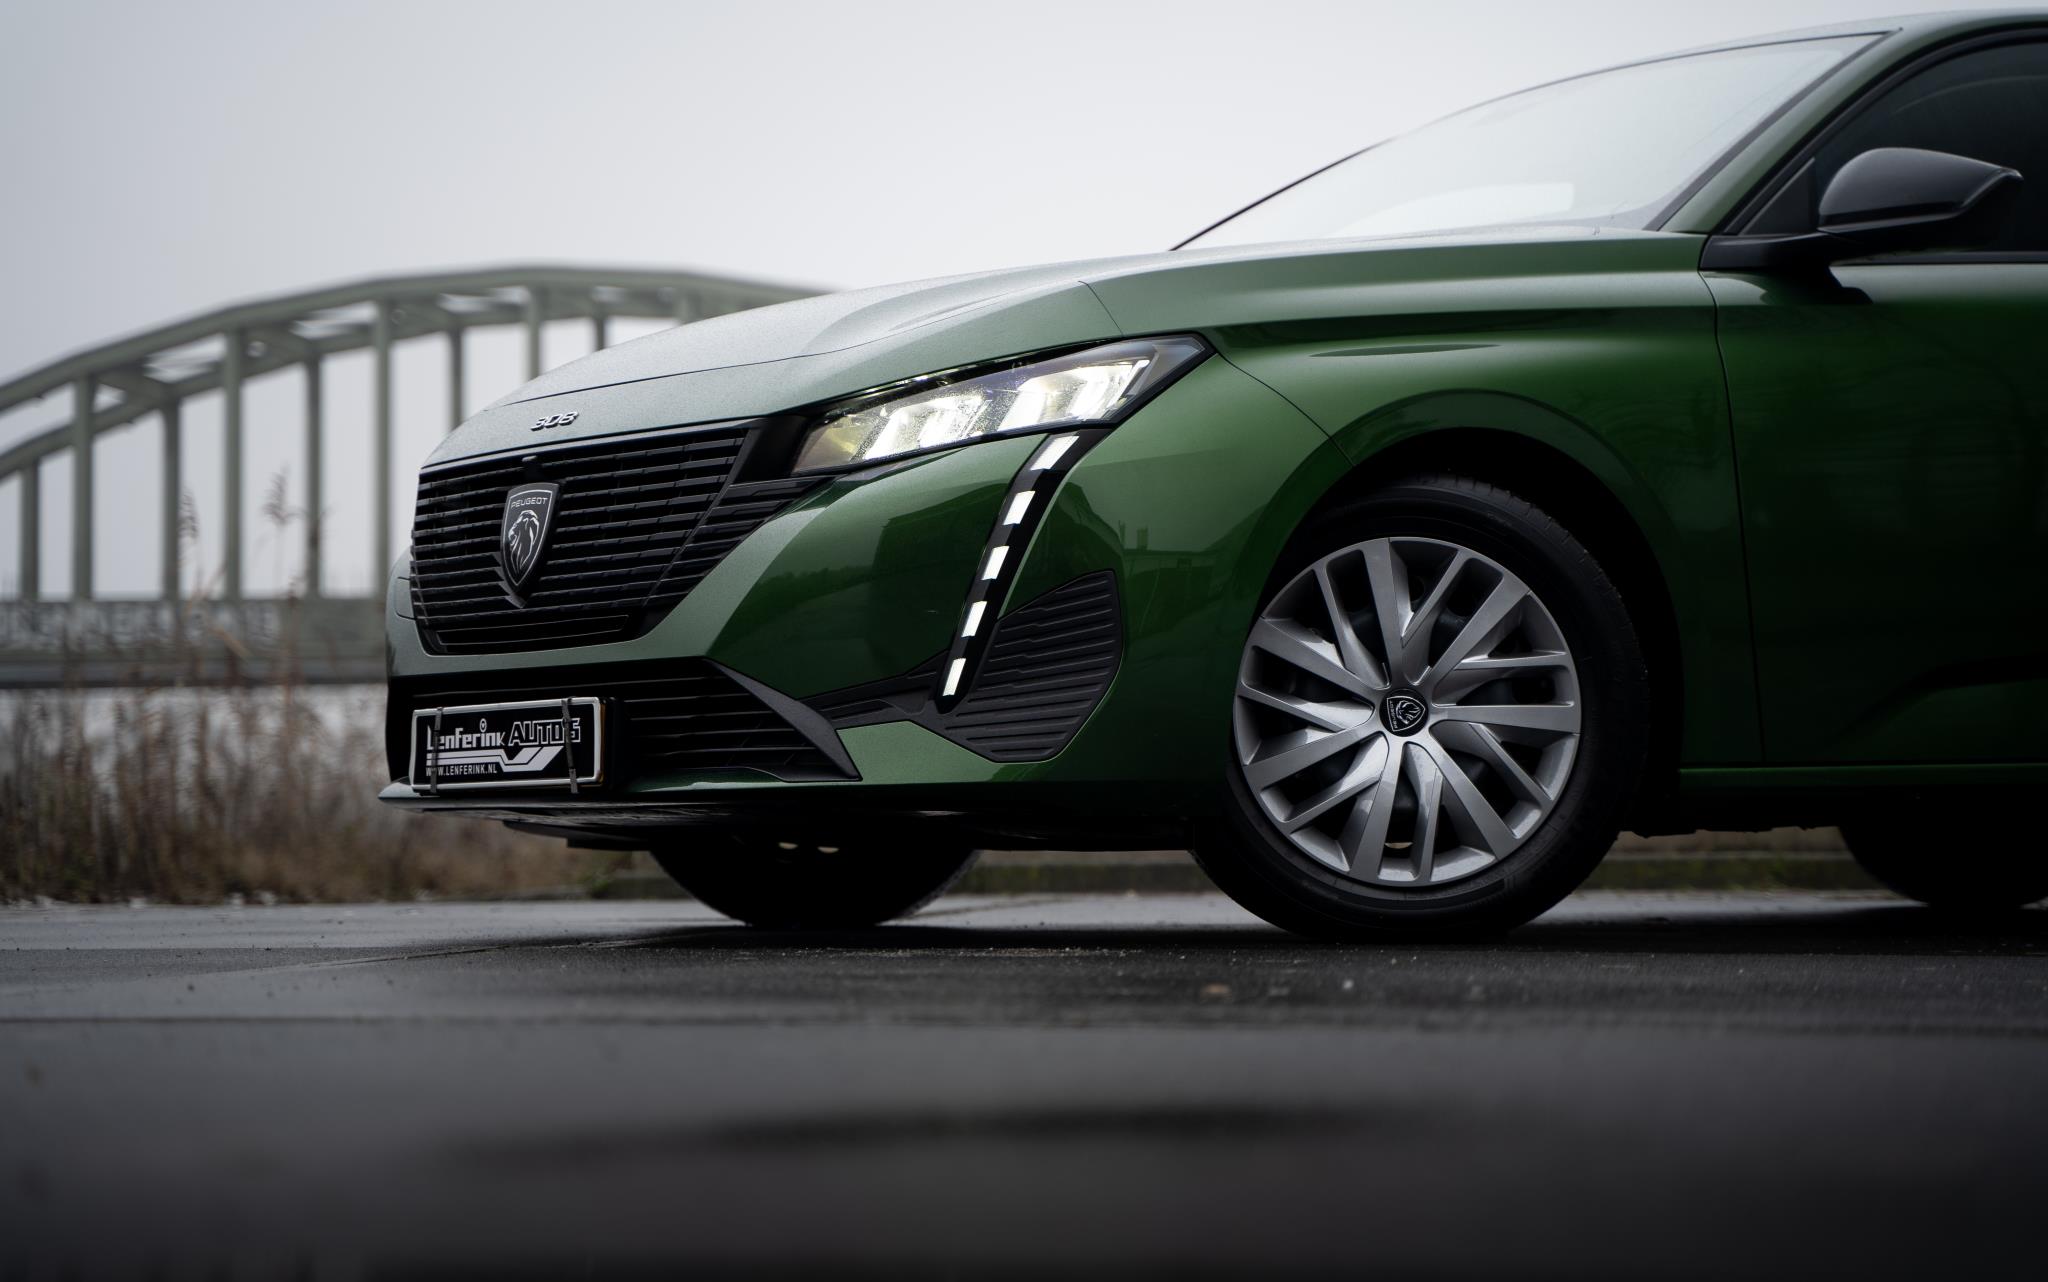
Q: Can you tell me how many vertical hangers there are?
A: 10